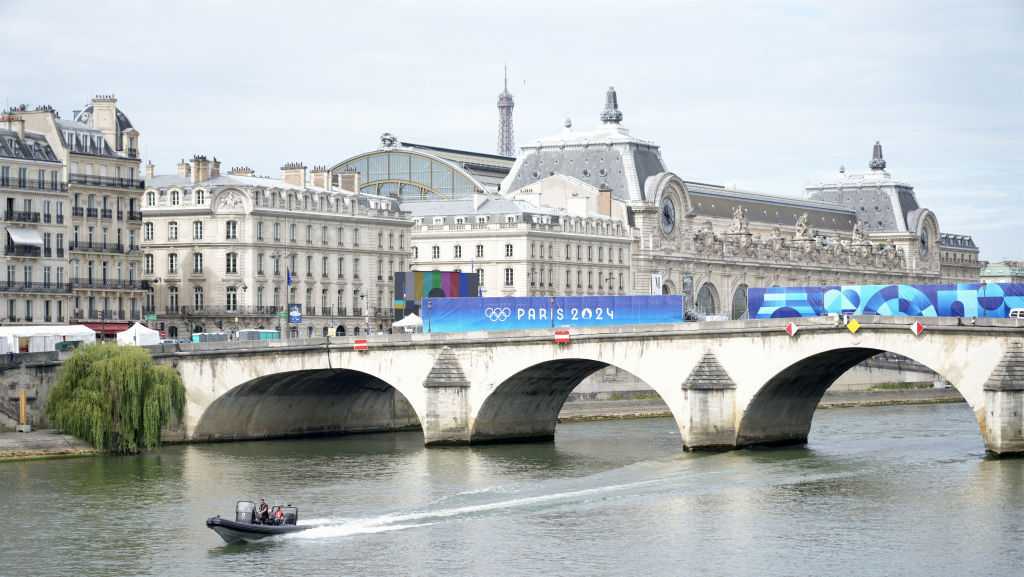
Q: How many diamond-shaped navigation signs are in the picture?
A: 3